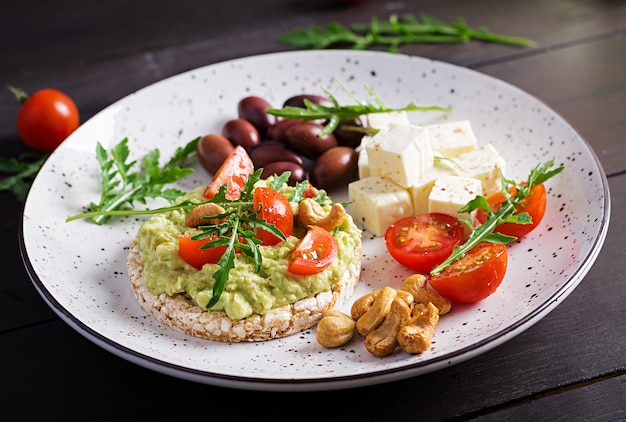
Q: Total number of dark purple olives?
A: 10